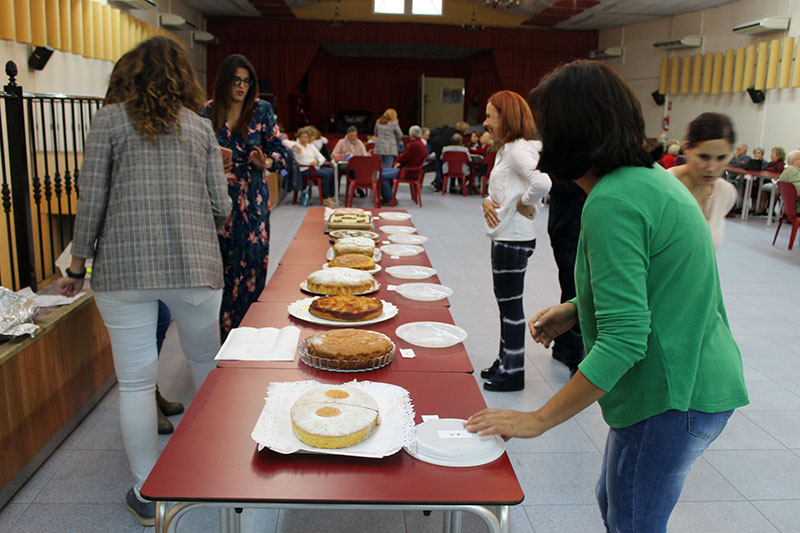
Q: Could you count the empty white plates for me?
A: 8